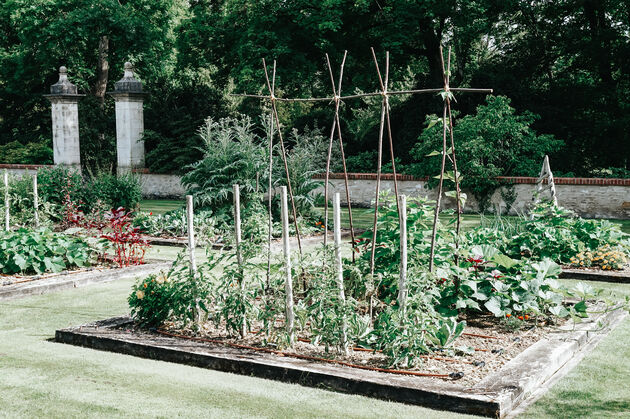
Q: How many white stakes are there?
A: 7